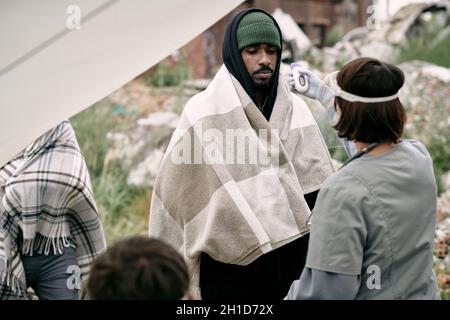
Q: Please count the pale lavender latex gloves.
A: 1